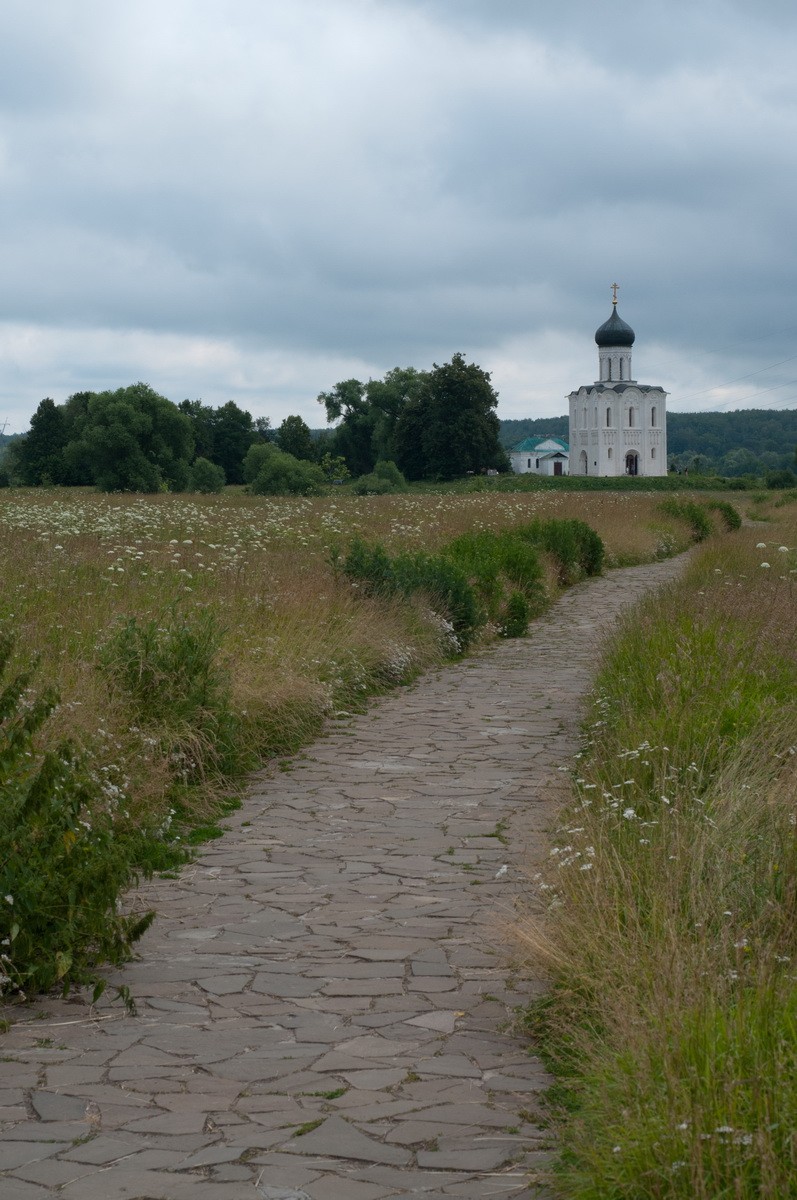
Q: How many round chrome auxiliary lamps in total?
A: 0